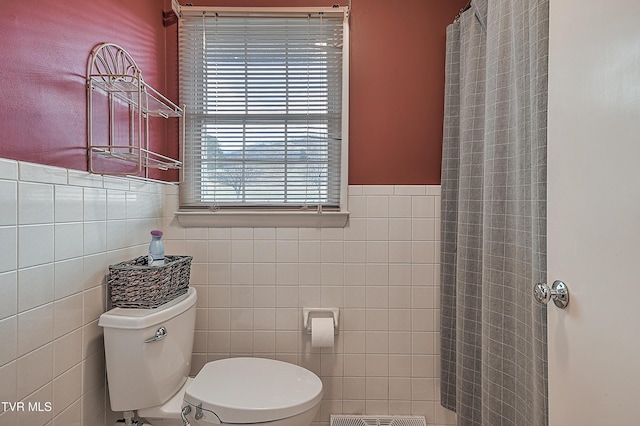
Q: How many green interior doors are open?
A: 0